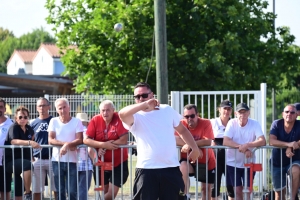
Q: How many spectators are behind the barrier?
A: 11